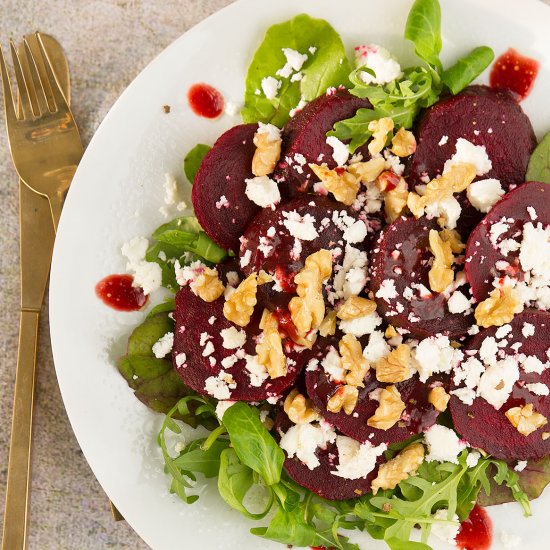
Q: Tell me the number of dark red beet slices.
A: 10